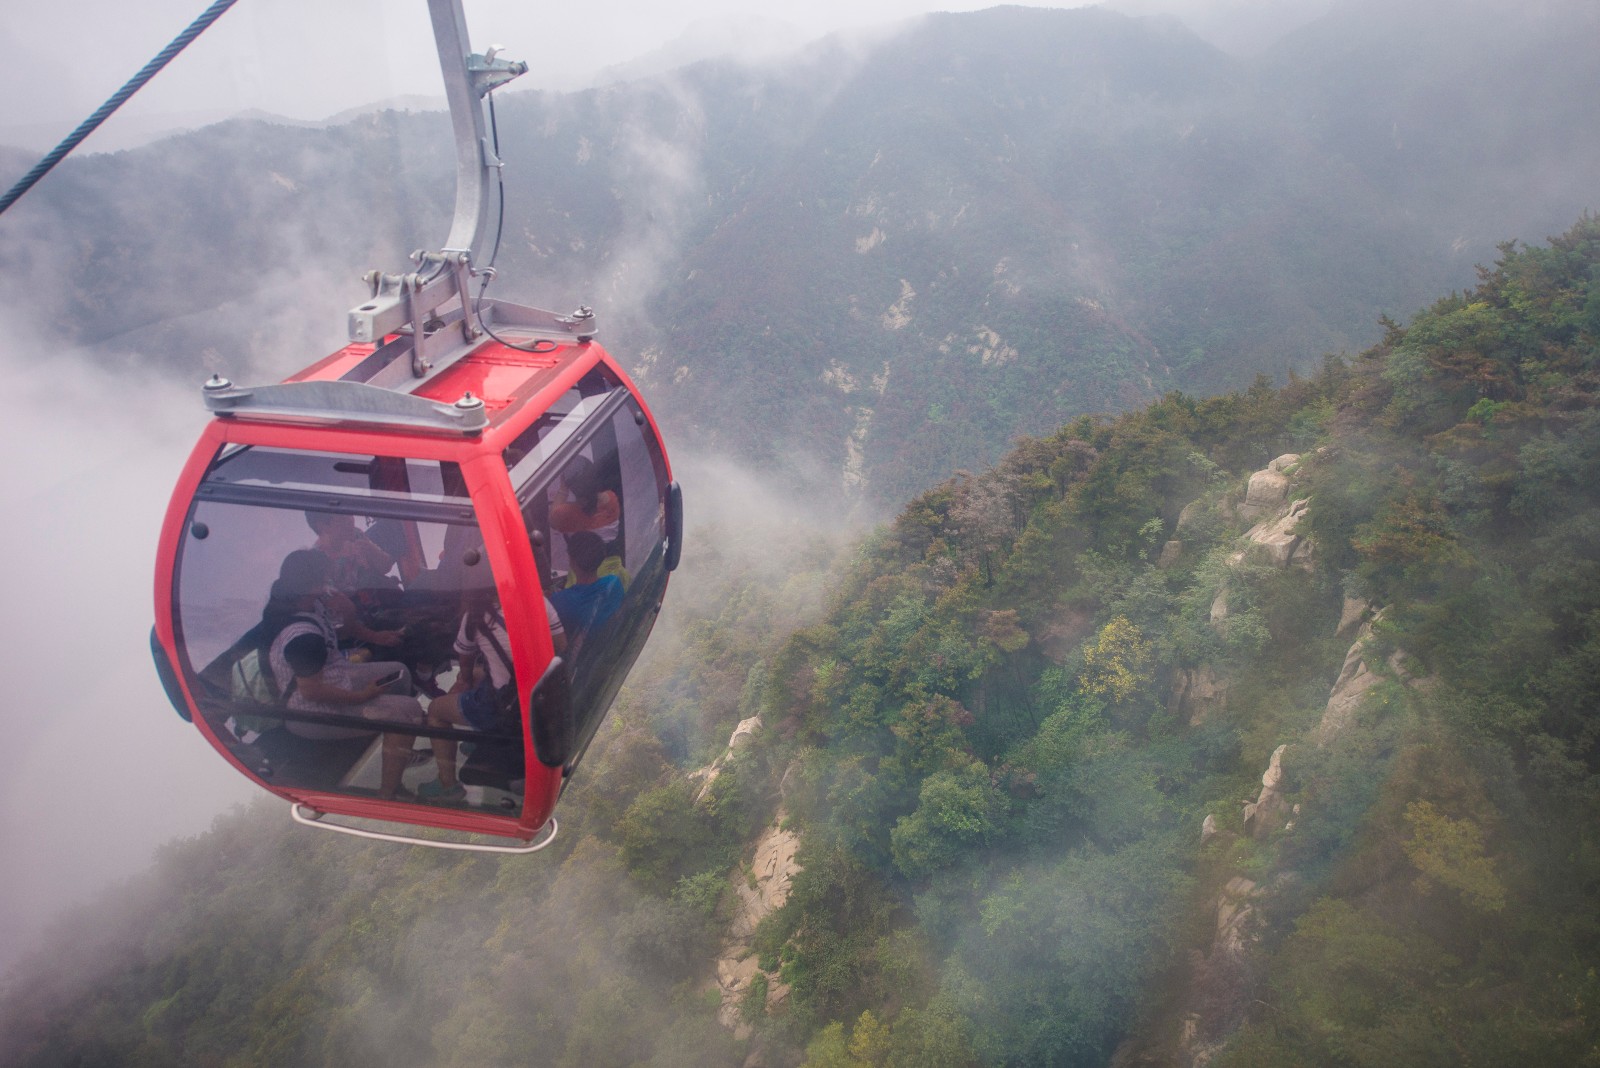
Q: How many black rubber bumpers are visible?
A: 3